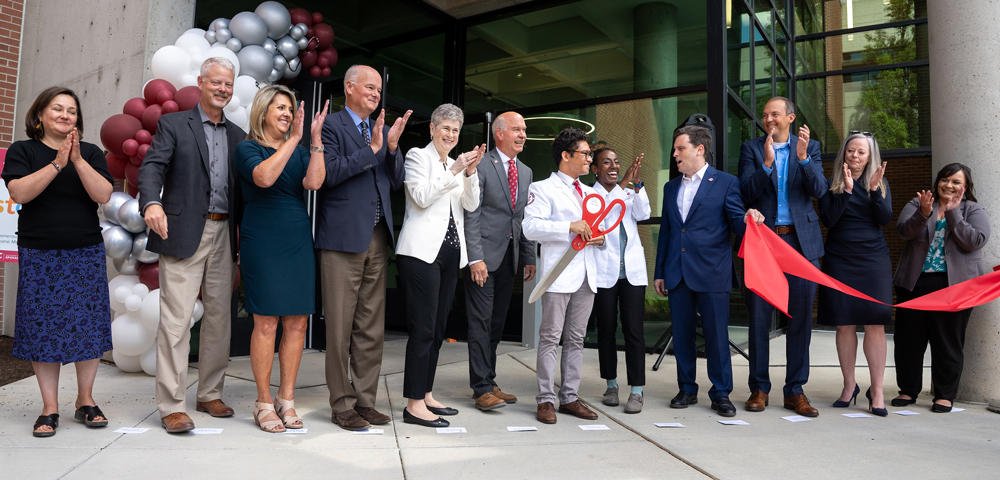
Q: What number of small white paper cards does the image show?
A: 13